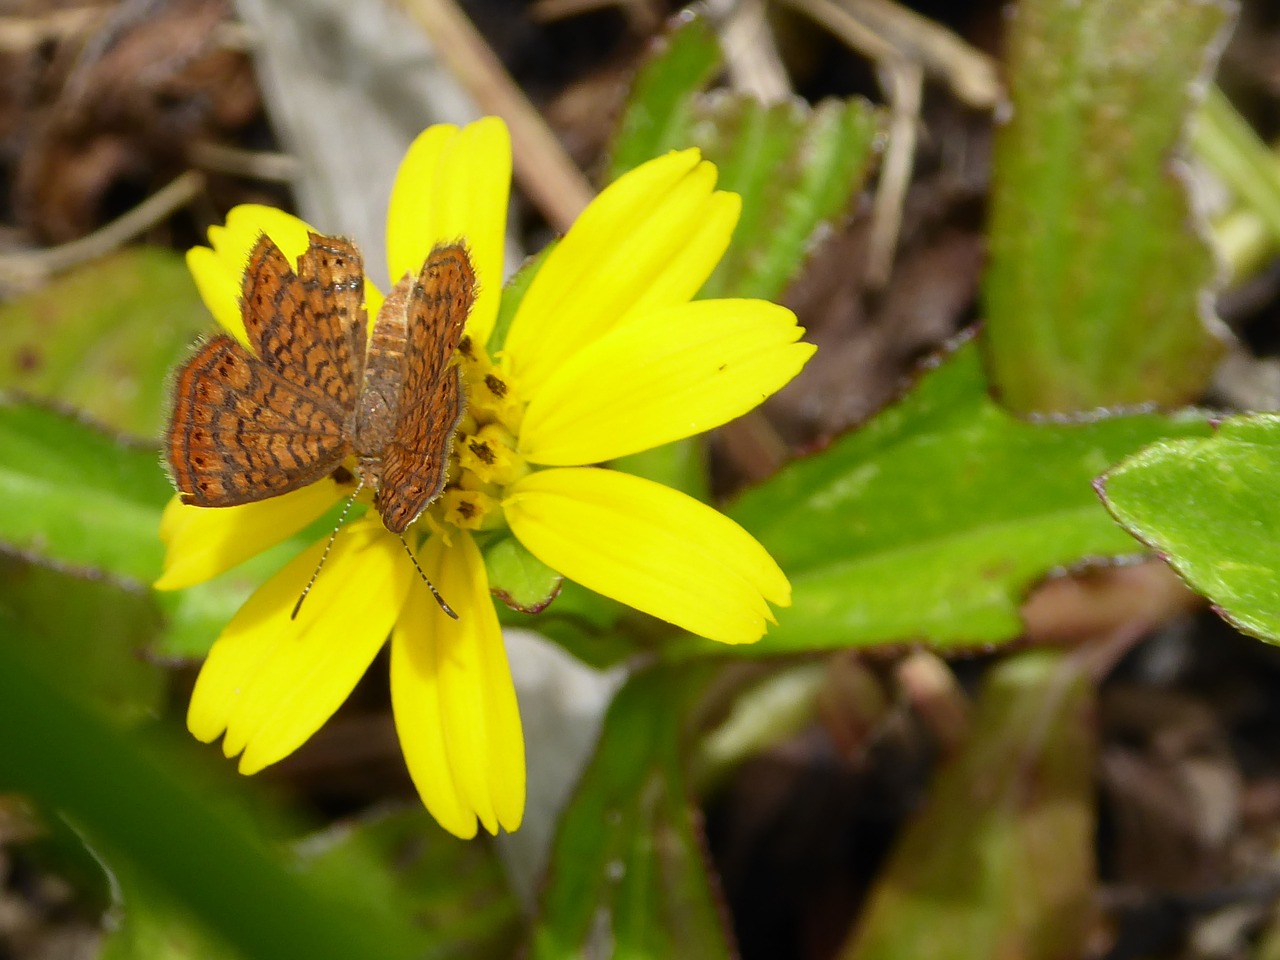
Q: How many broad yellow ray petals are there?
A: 8